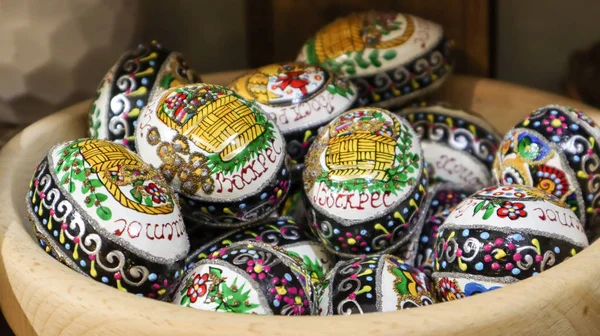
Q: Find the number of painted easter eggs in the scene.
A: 13